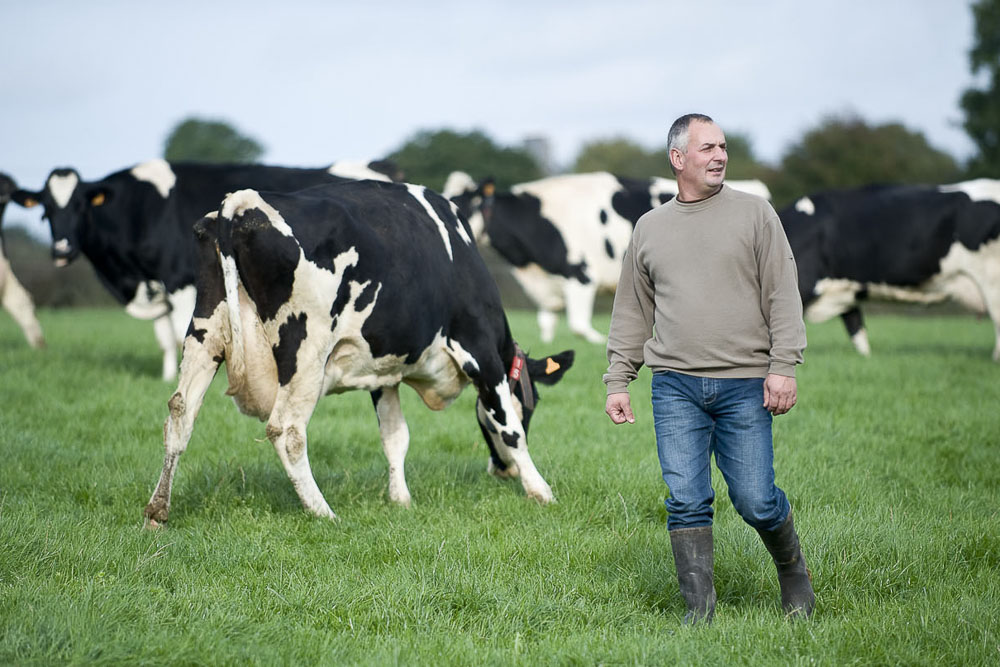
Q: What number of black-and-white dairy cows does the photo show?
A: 5